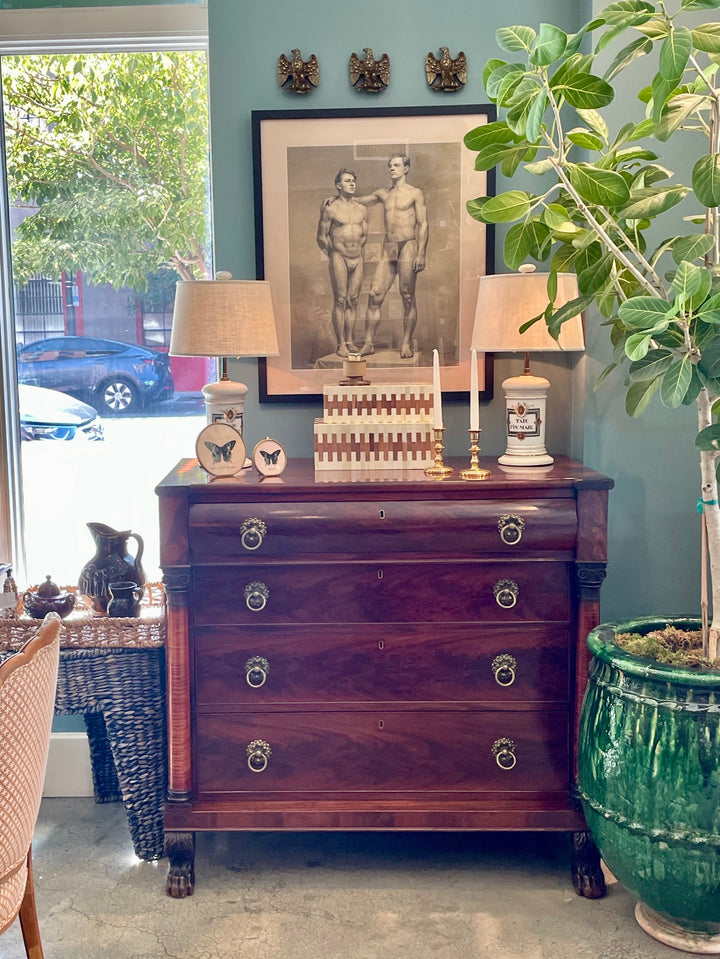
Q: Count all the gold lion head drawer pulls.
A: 8